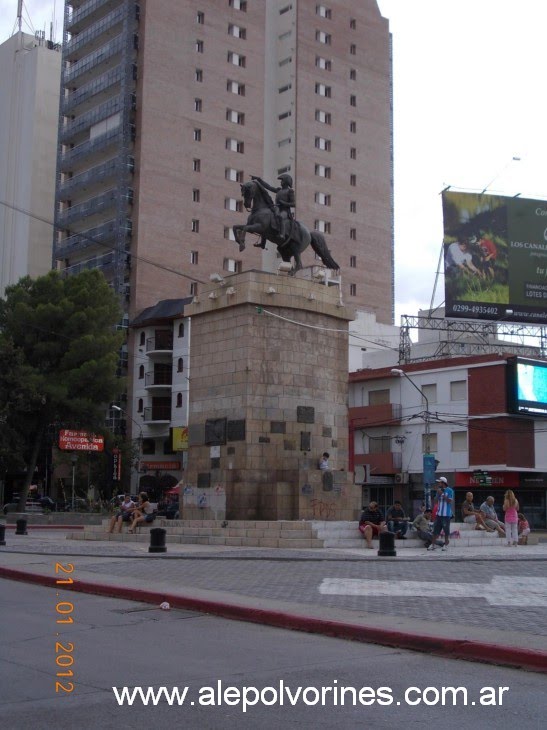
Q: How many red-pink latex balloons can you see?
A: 0